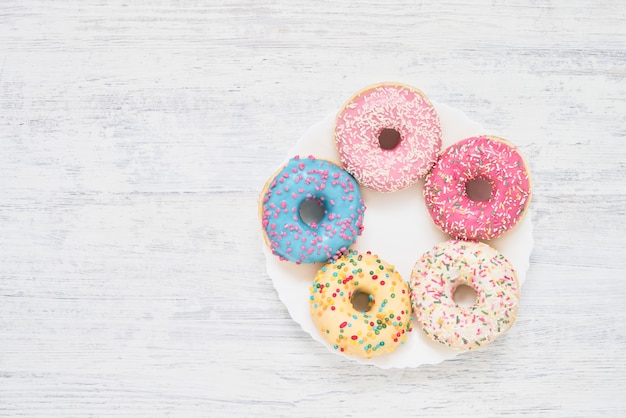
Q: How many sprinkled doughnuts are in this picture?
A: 5